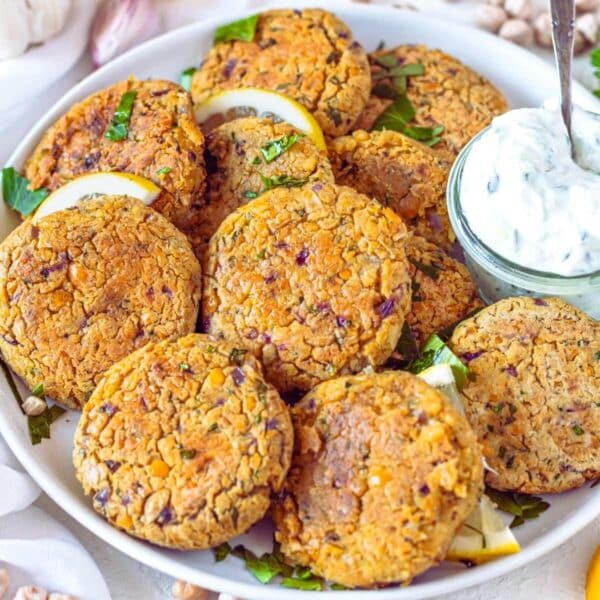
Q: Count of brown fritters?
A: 11